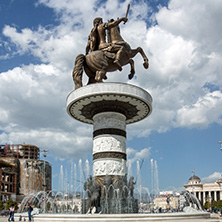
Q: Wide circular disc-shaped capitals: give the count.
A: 1